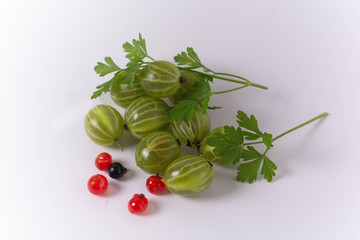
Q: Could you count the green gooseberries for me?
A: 9